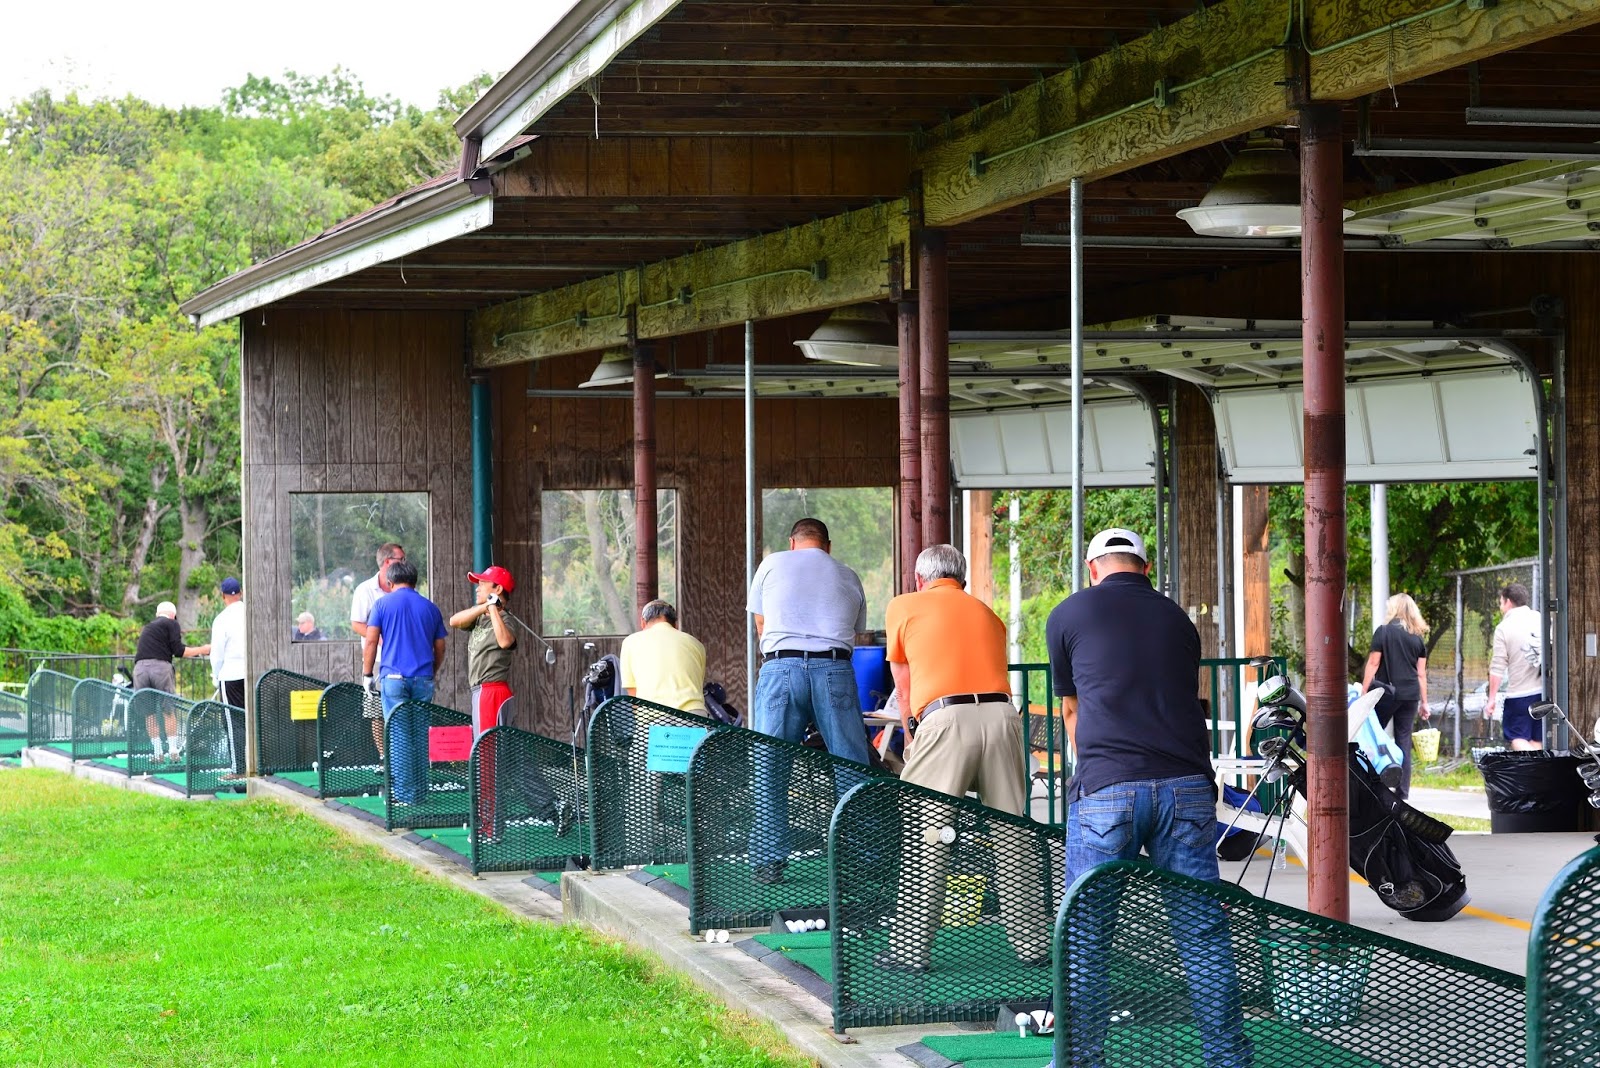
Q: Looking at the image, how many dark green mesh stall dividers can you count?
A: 14